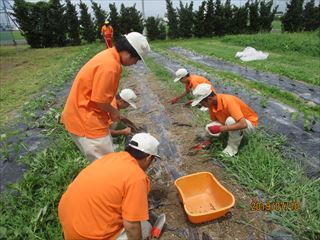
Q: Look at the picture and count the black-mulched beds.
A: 4